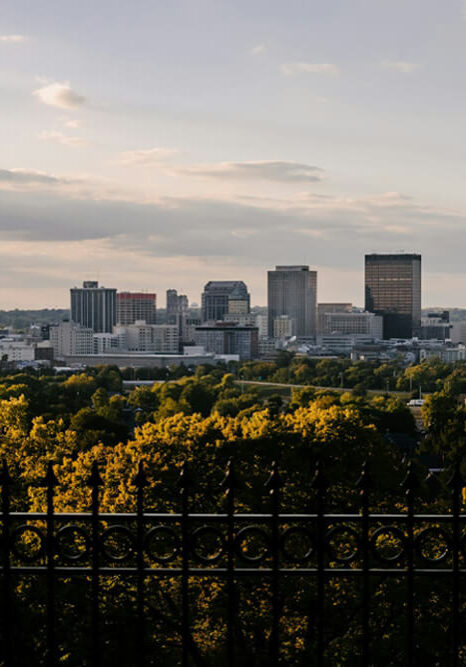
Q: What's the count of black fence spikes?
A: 11